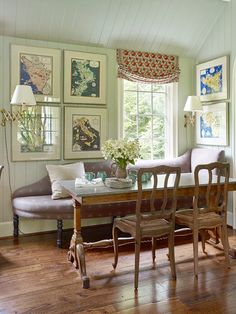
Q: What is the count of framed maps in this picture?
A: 6